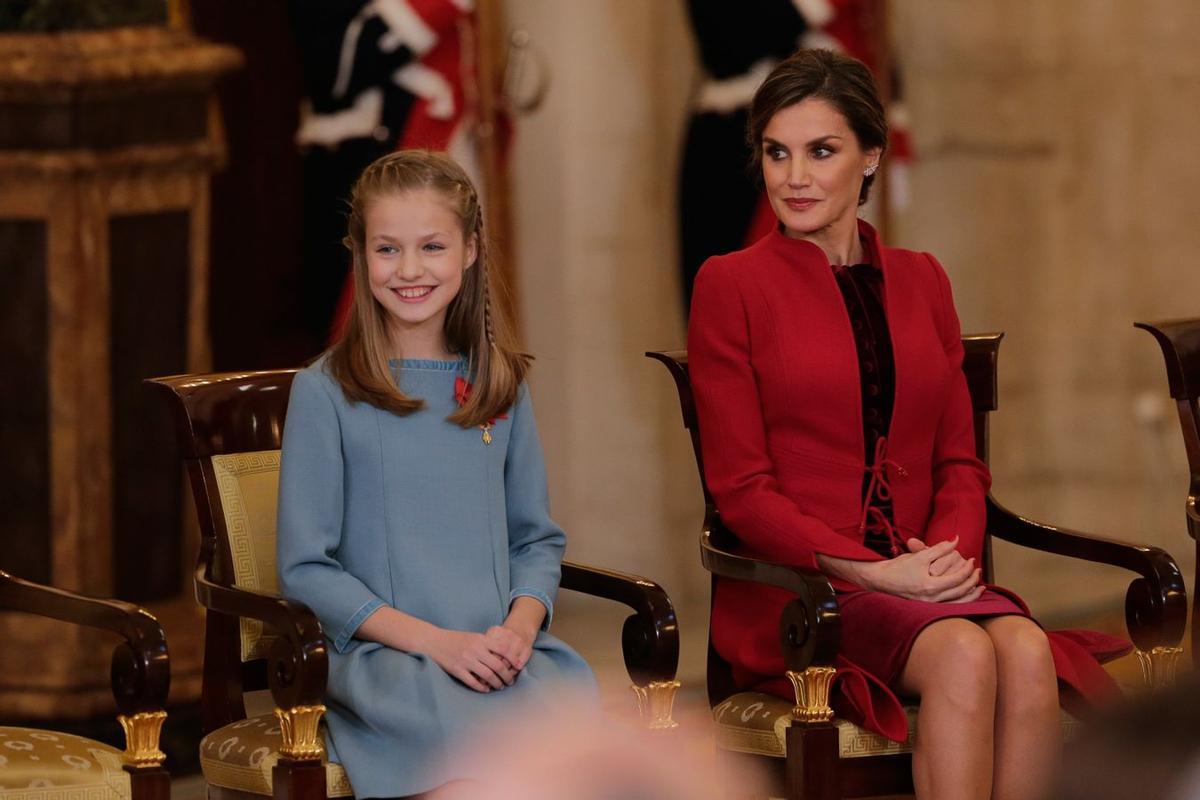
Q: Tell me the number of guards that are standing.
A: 2